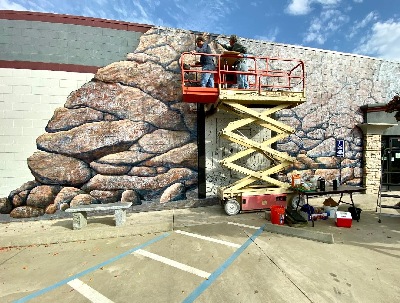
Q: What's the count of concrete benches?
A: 1